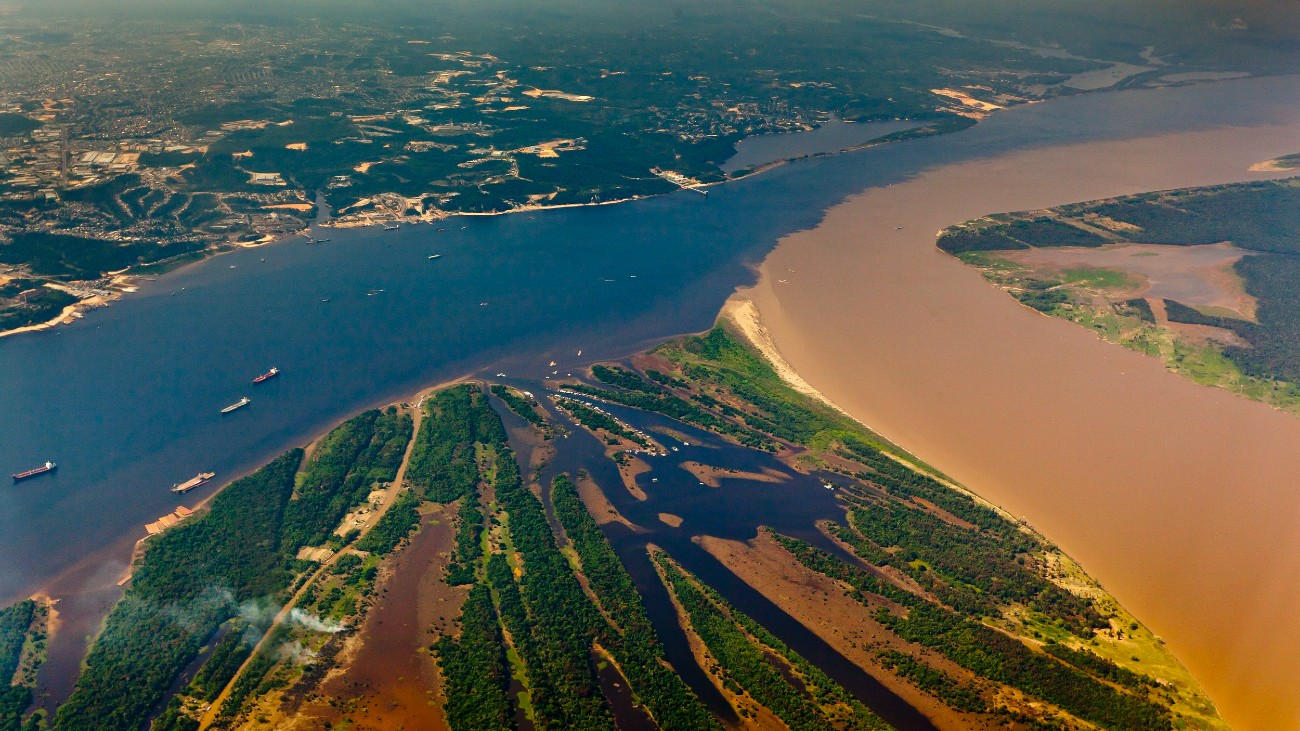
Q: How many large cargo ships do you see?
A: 4